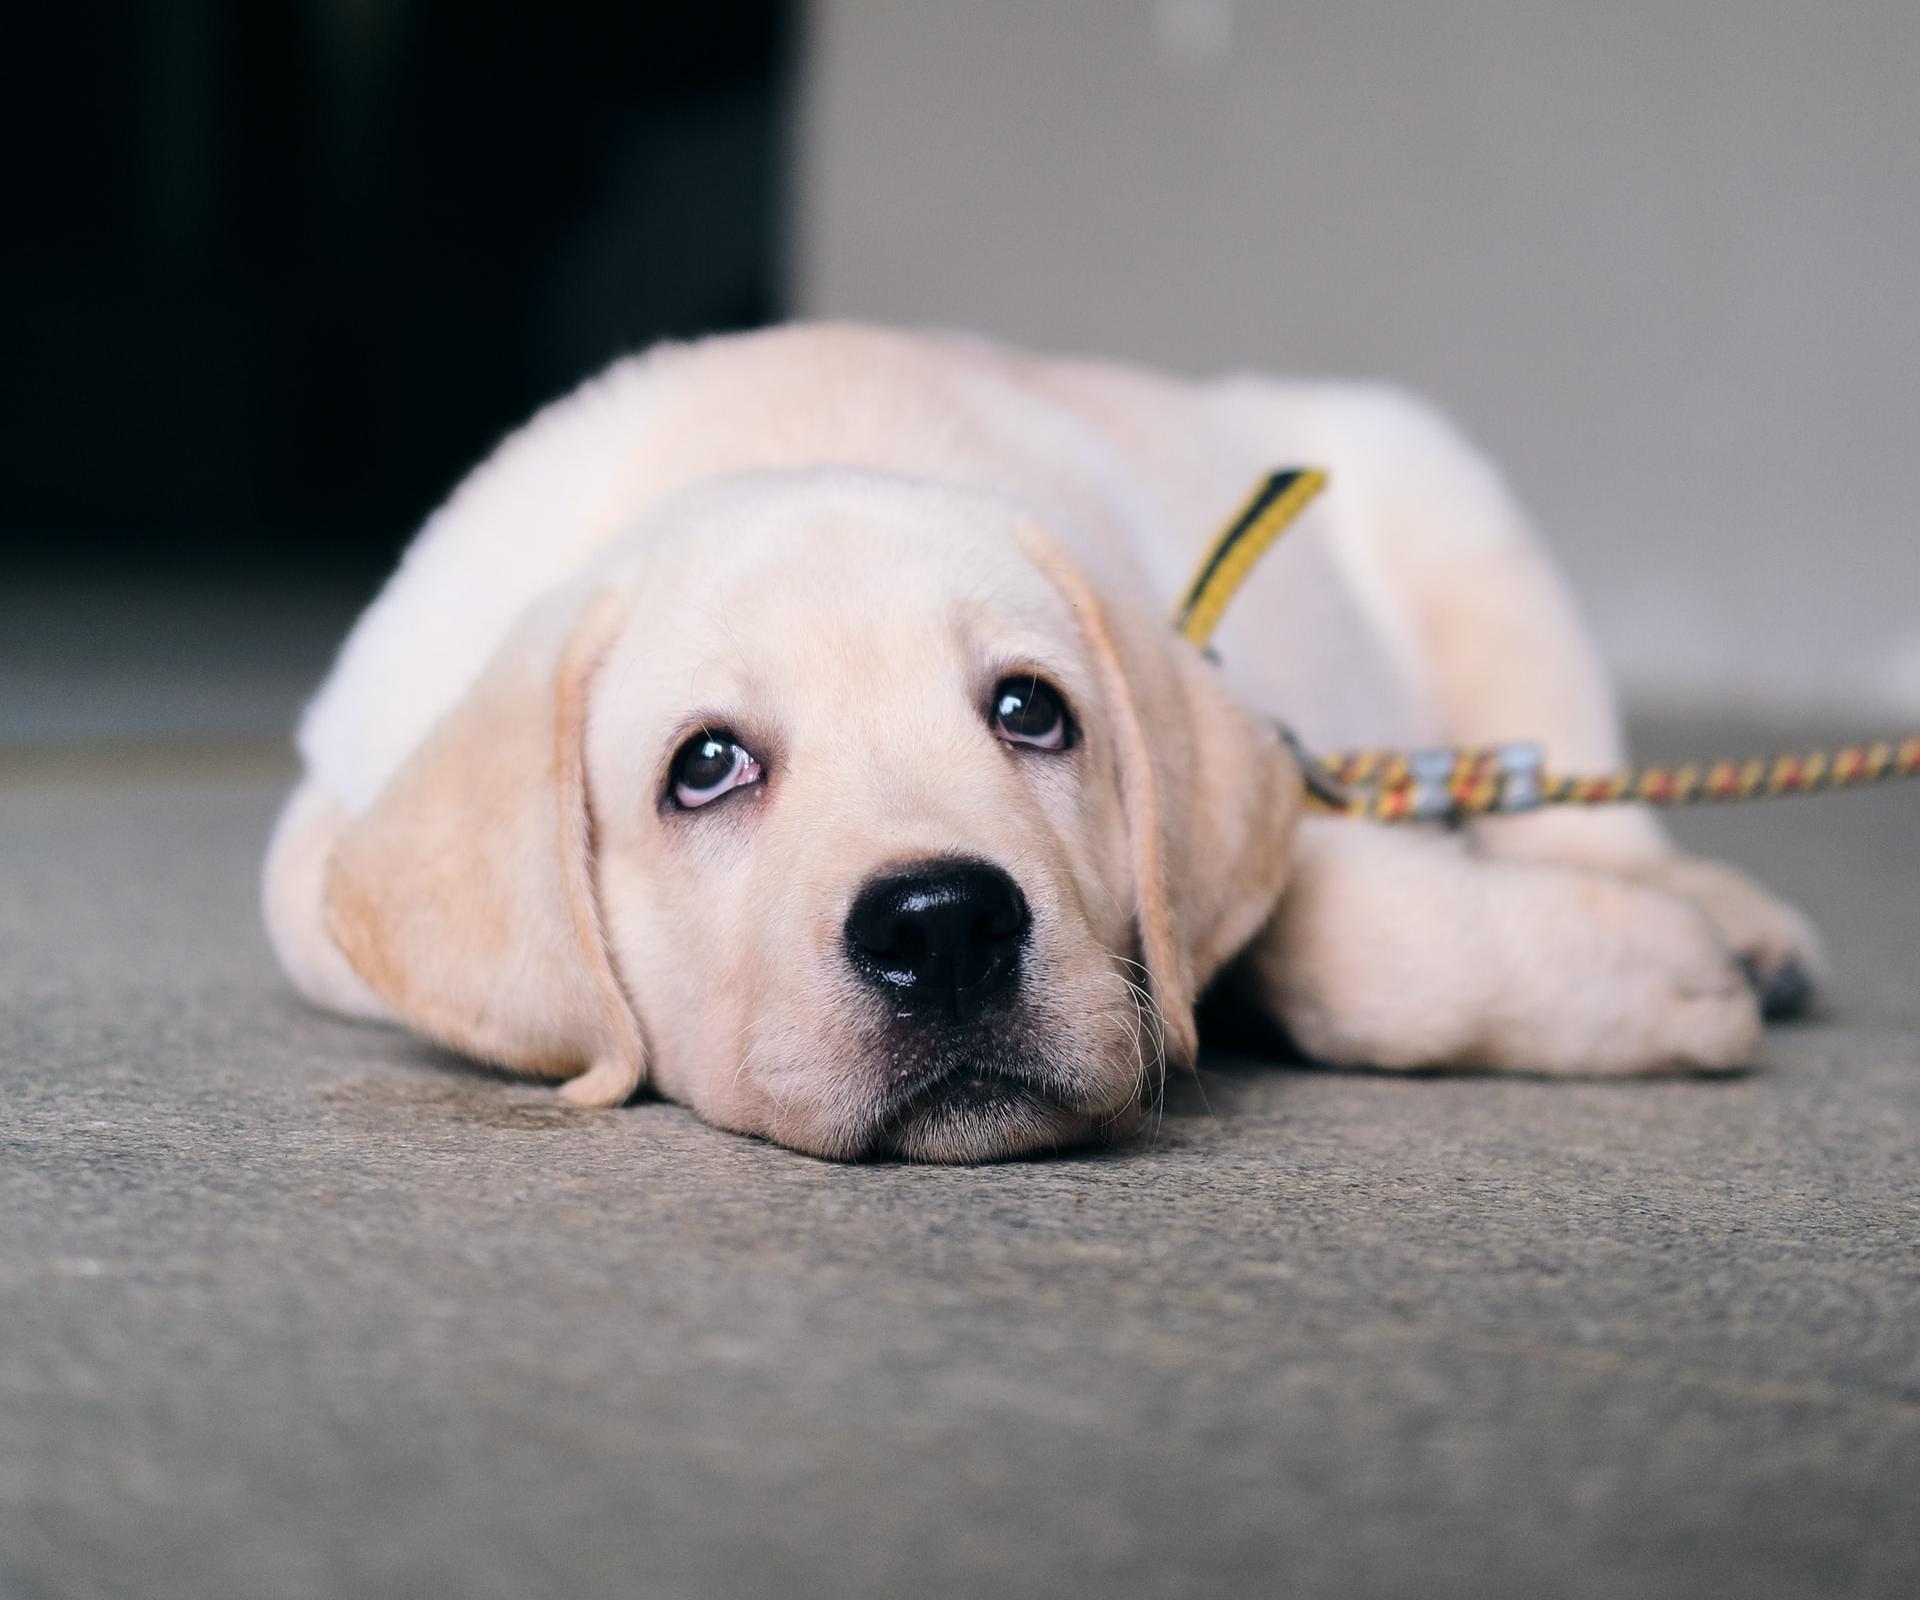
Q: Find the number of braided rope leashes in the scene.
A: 1